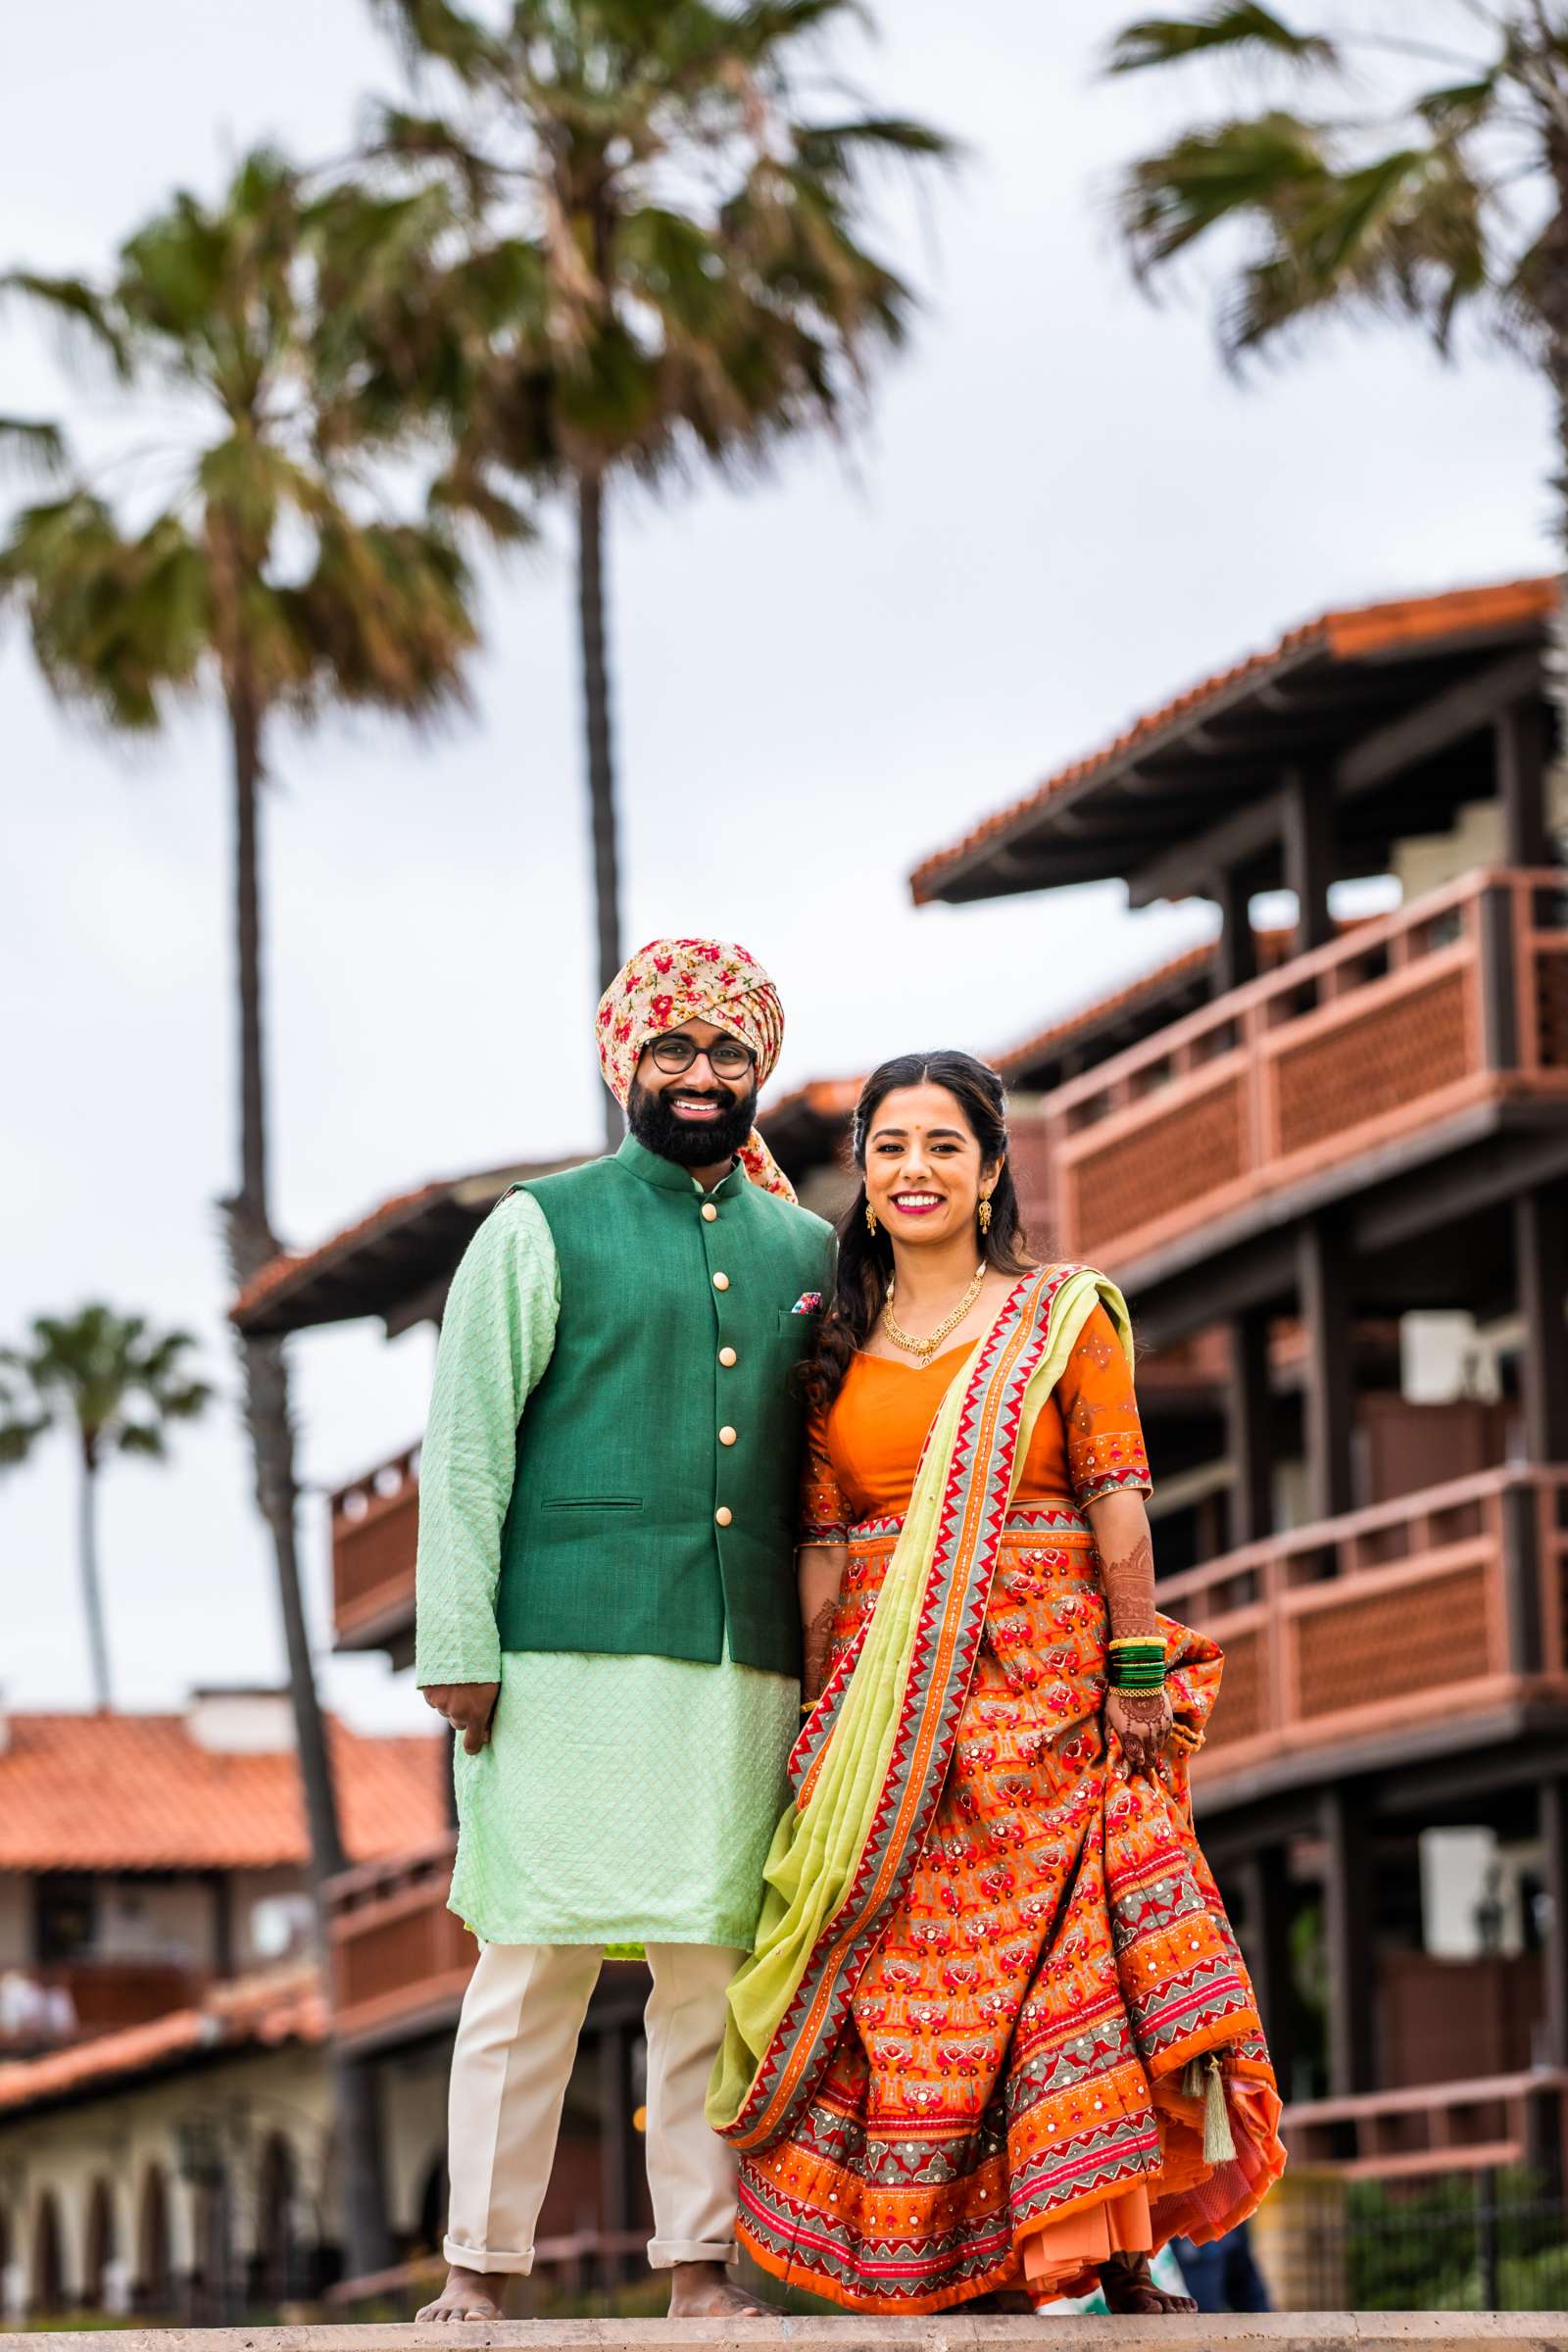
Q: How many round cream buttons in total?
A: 5